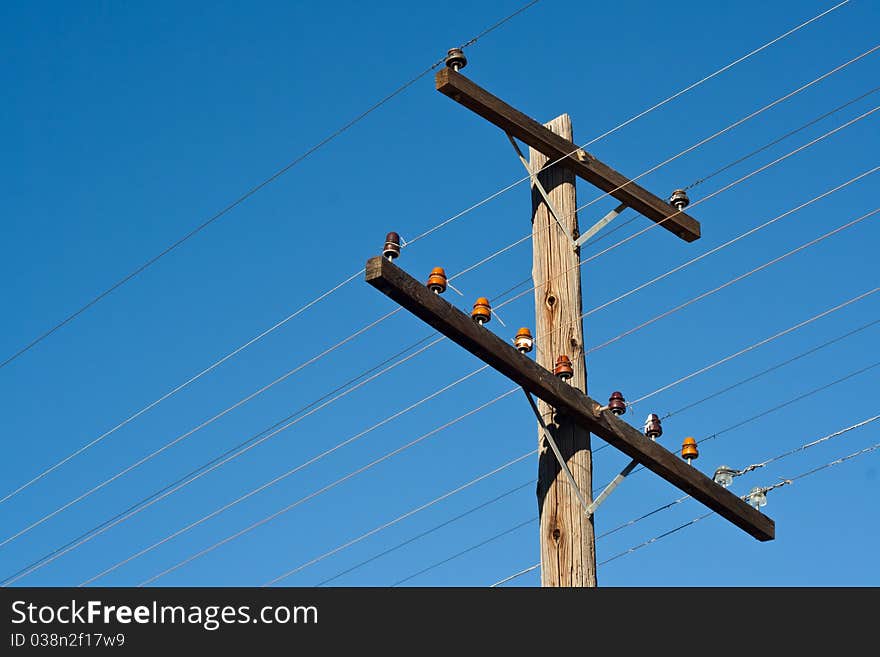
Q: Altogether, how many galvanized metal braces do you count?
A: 4